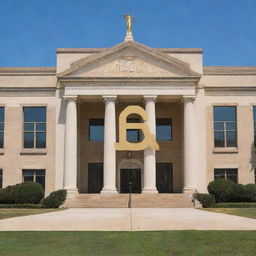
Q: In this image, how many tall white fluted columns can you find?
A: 4